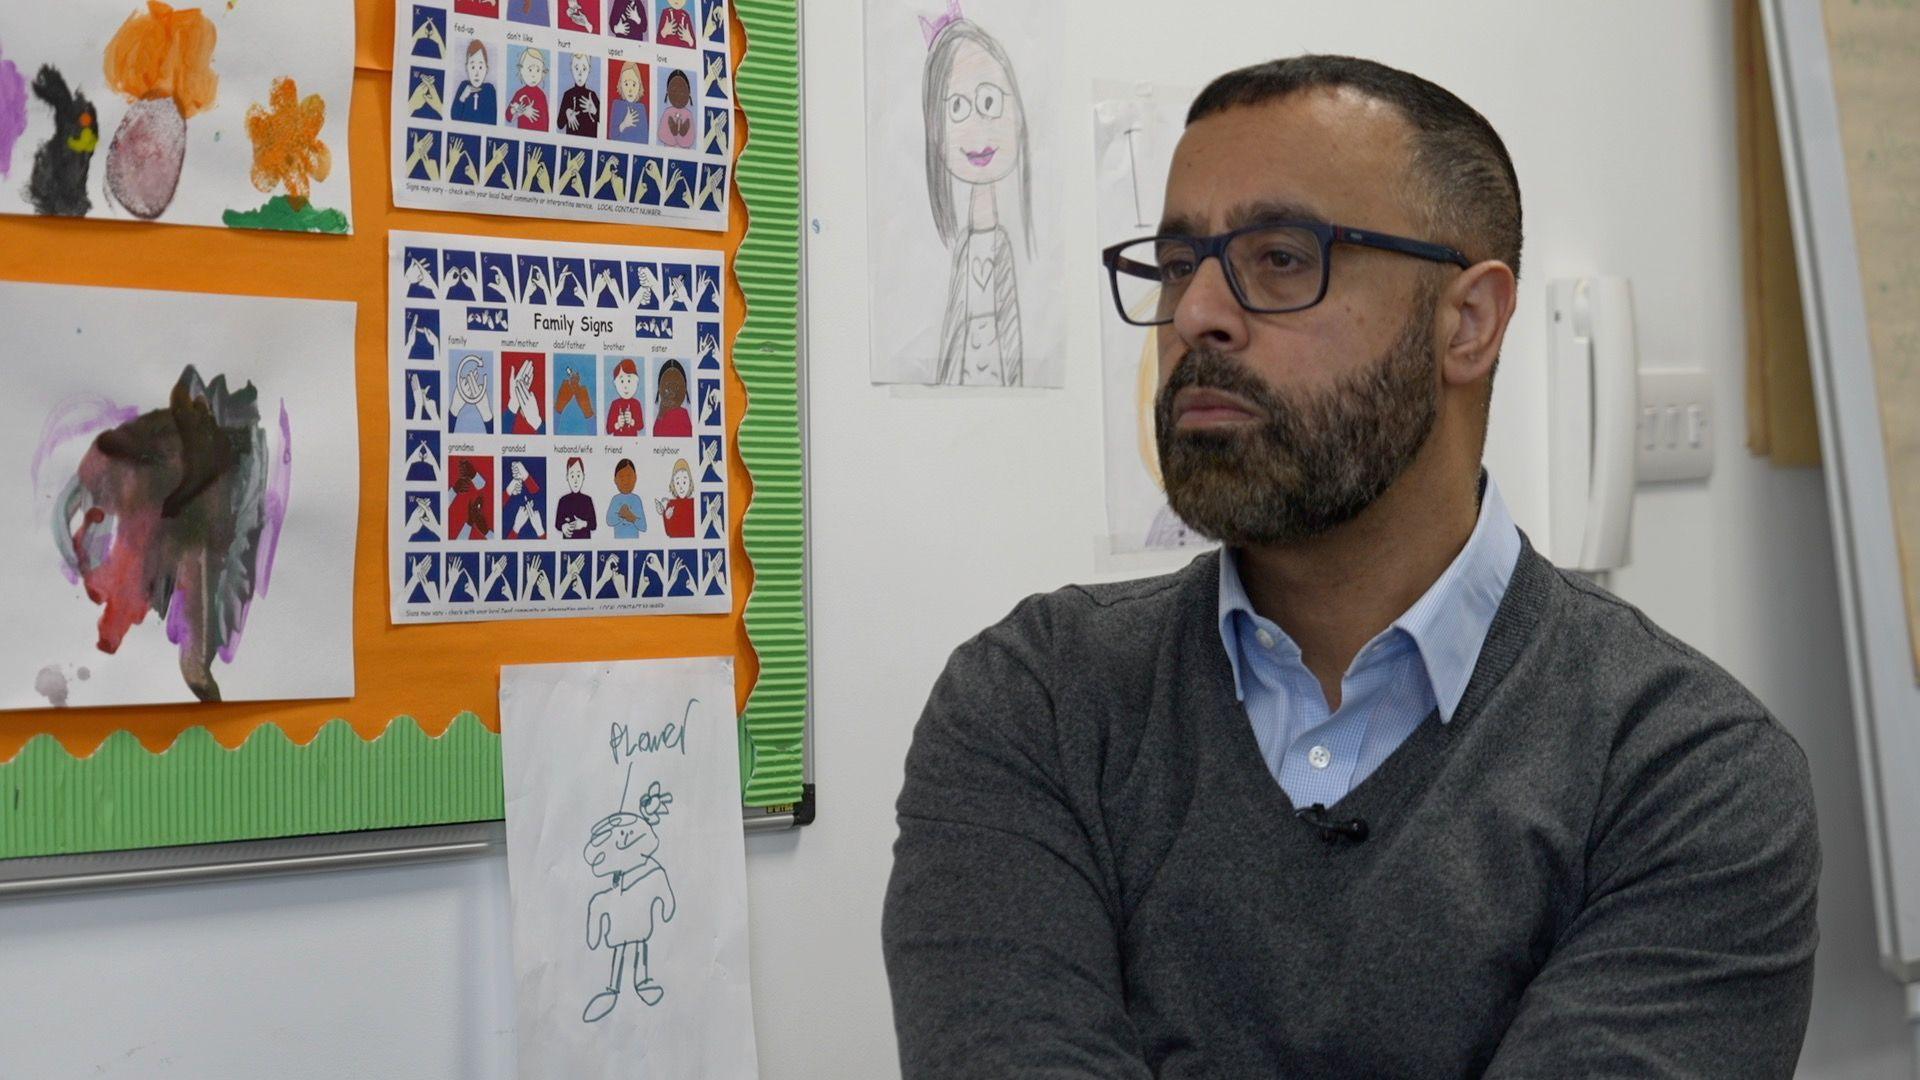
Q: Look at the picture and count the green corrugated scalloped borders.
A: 2